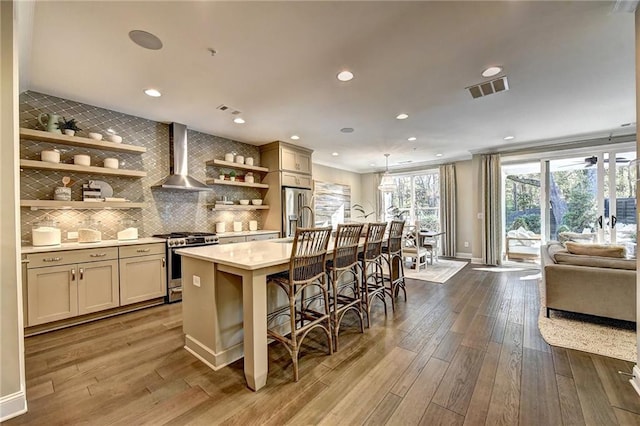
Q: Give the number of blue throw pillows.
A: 0